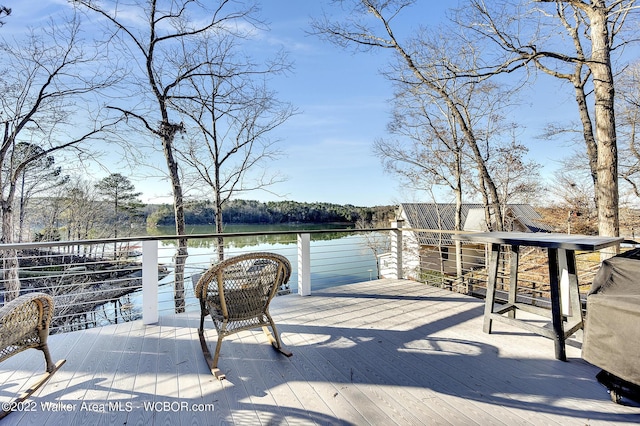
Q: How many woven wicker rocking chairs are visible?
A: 2